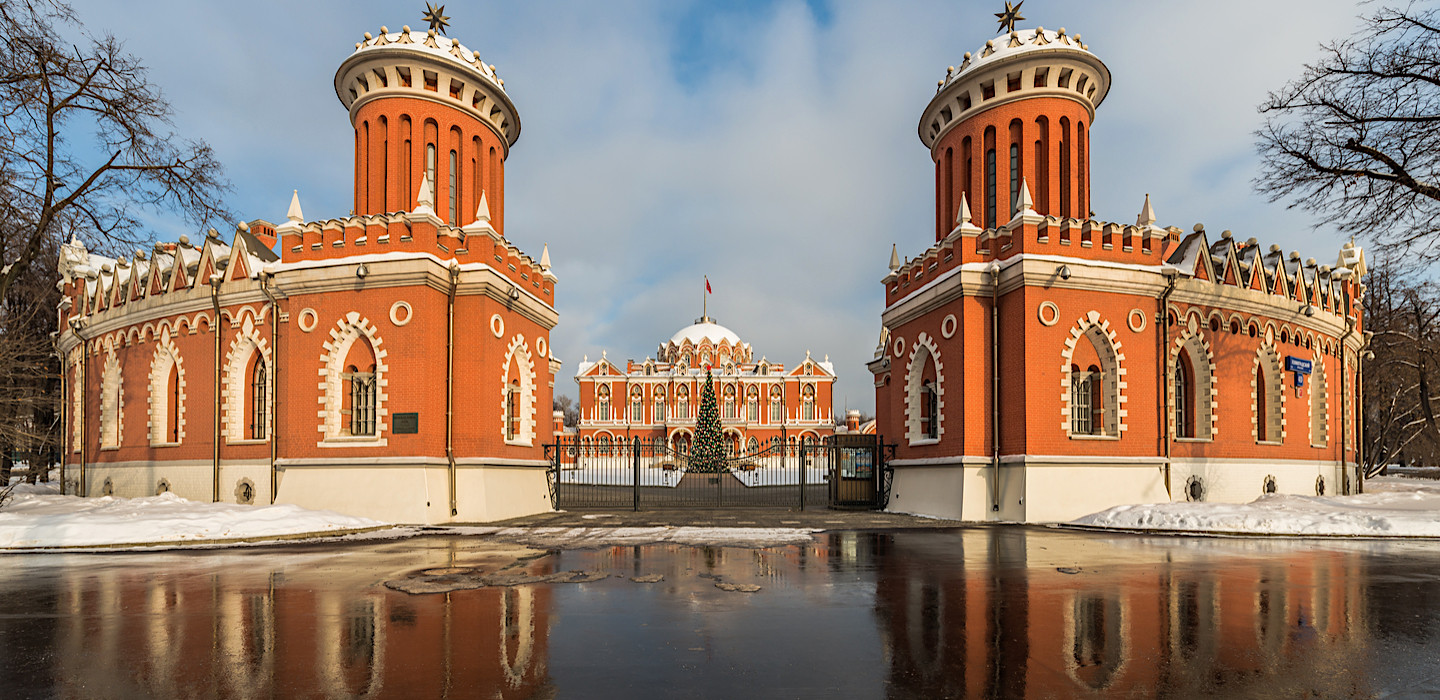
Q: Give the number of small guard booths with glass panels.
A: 1